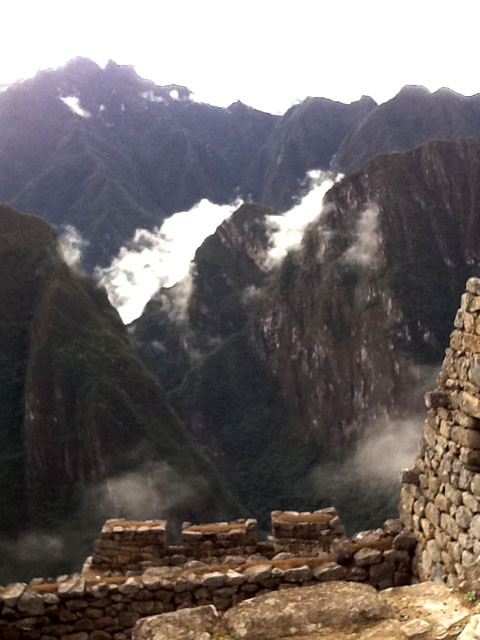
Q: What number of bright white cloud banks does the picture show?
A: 2